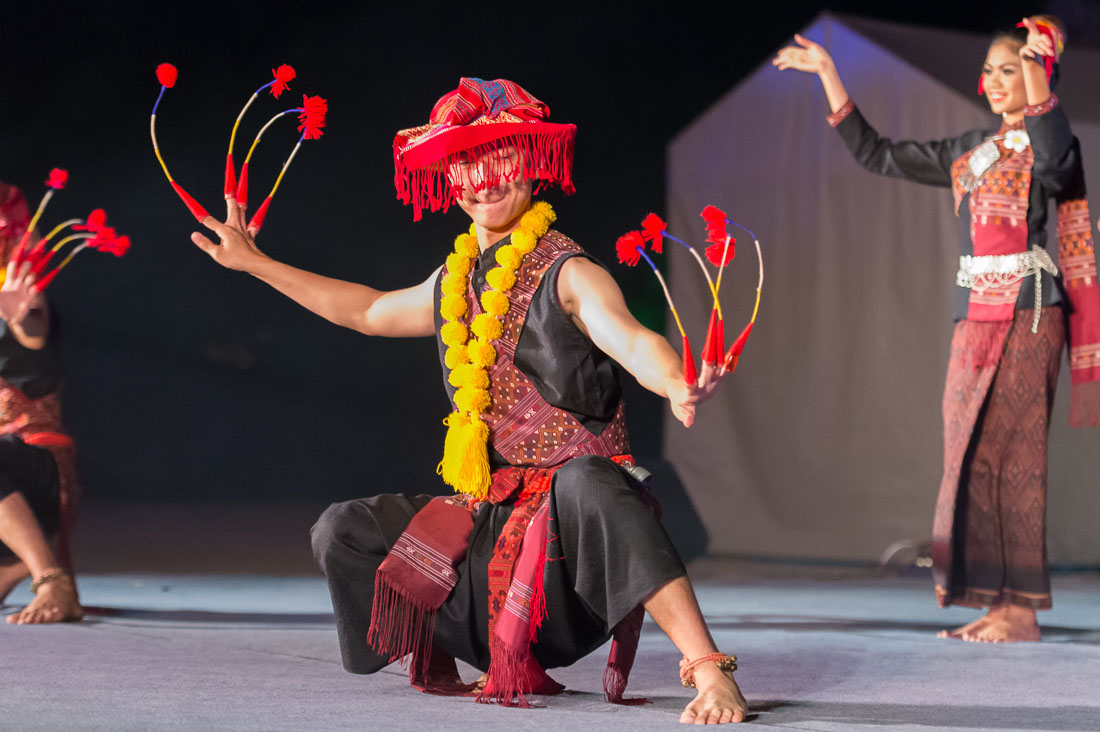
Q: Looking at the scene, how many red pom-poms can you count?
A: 12